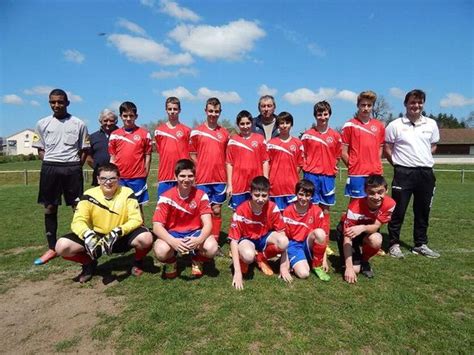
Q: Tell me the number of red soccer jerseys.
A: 11